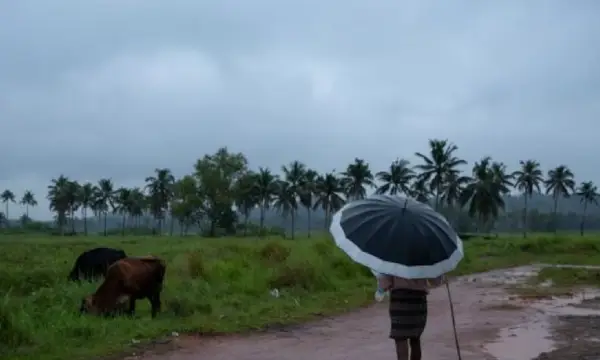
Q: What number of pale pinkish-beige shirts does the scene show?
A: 1